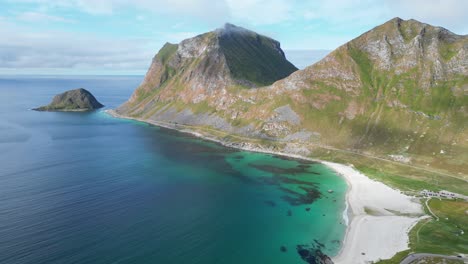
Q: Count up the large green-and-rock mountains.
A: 2